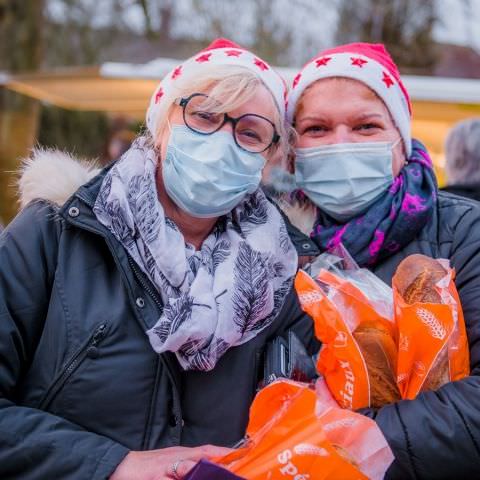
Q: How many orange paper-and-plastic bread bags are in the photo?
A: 3